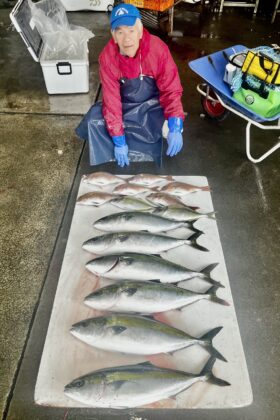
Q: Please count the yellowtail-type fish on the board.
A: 6